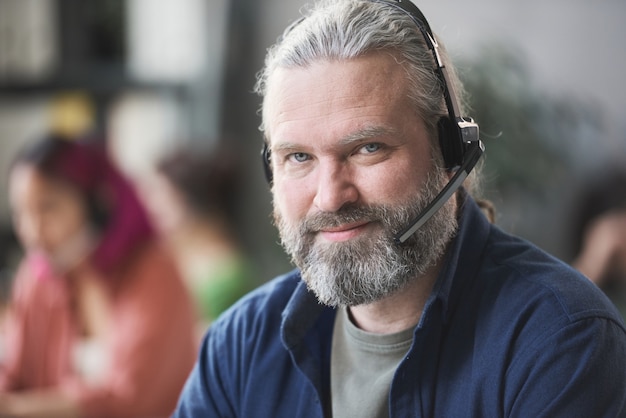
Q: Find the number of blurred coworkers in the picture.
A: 3